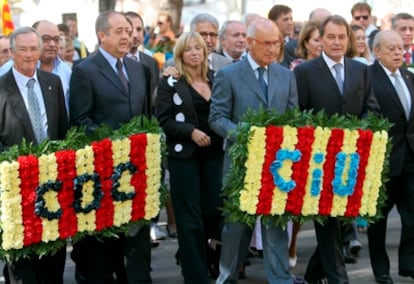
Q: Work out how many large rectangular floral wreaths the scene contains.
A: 2